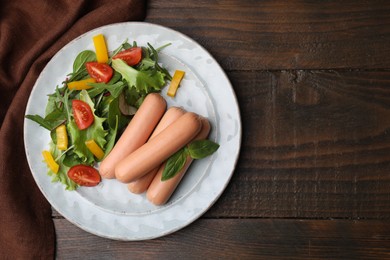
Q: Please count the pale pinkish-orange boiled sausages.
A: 4